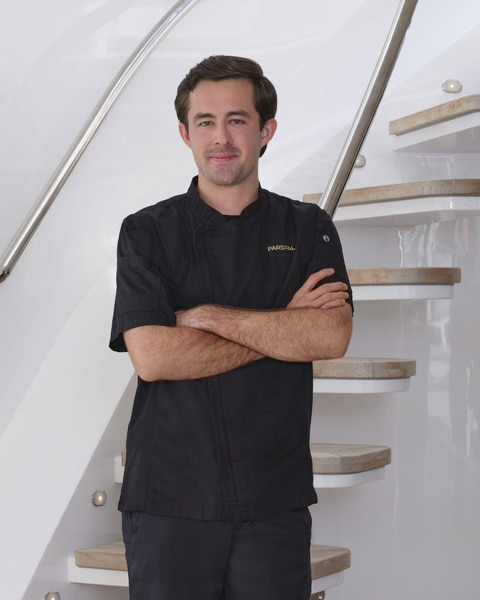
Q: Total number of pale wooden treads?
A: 6